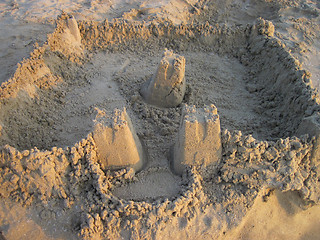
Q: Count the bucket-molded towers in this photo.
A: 3